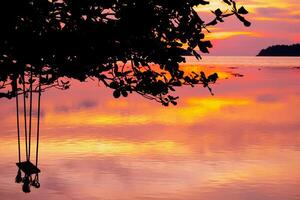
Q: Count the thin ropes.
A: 4